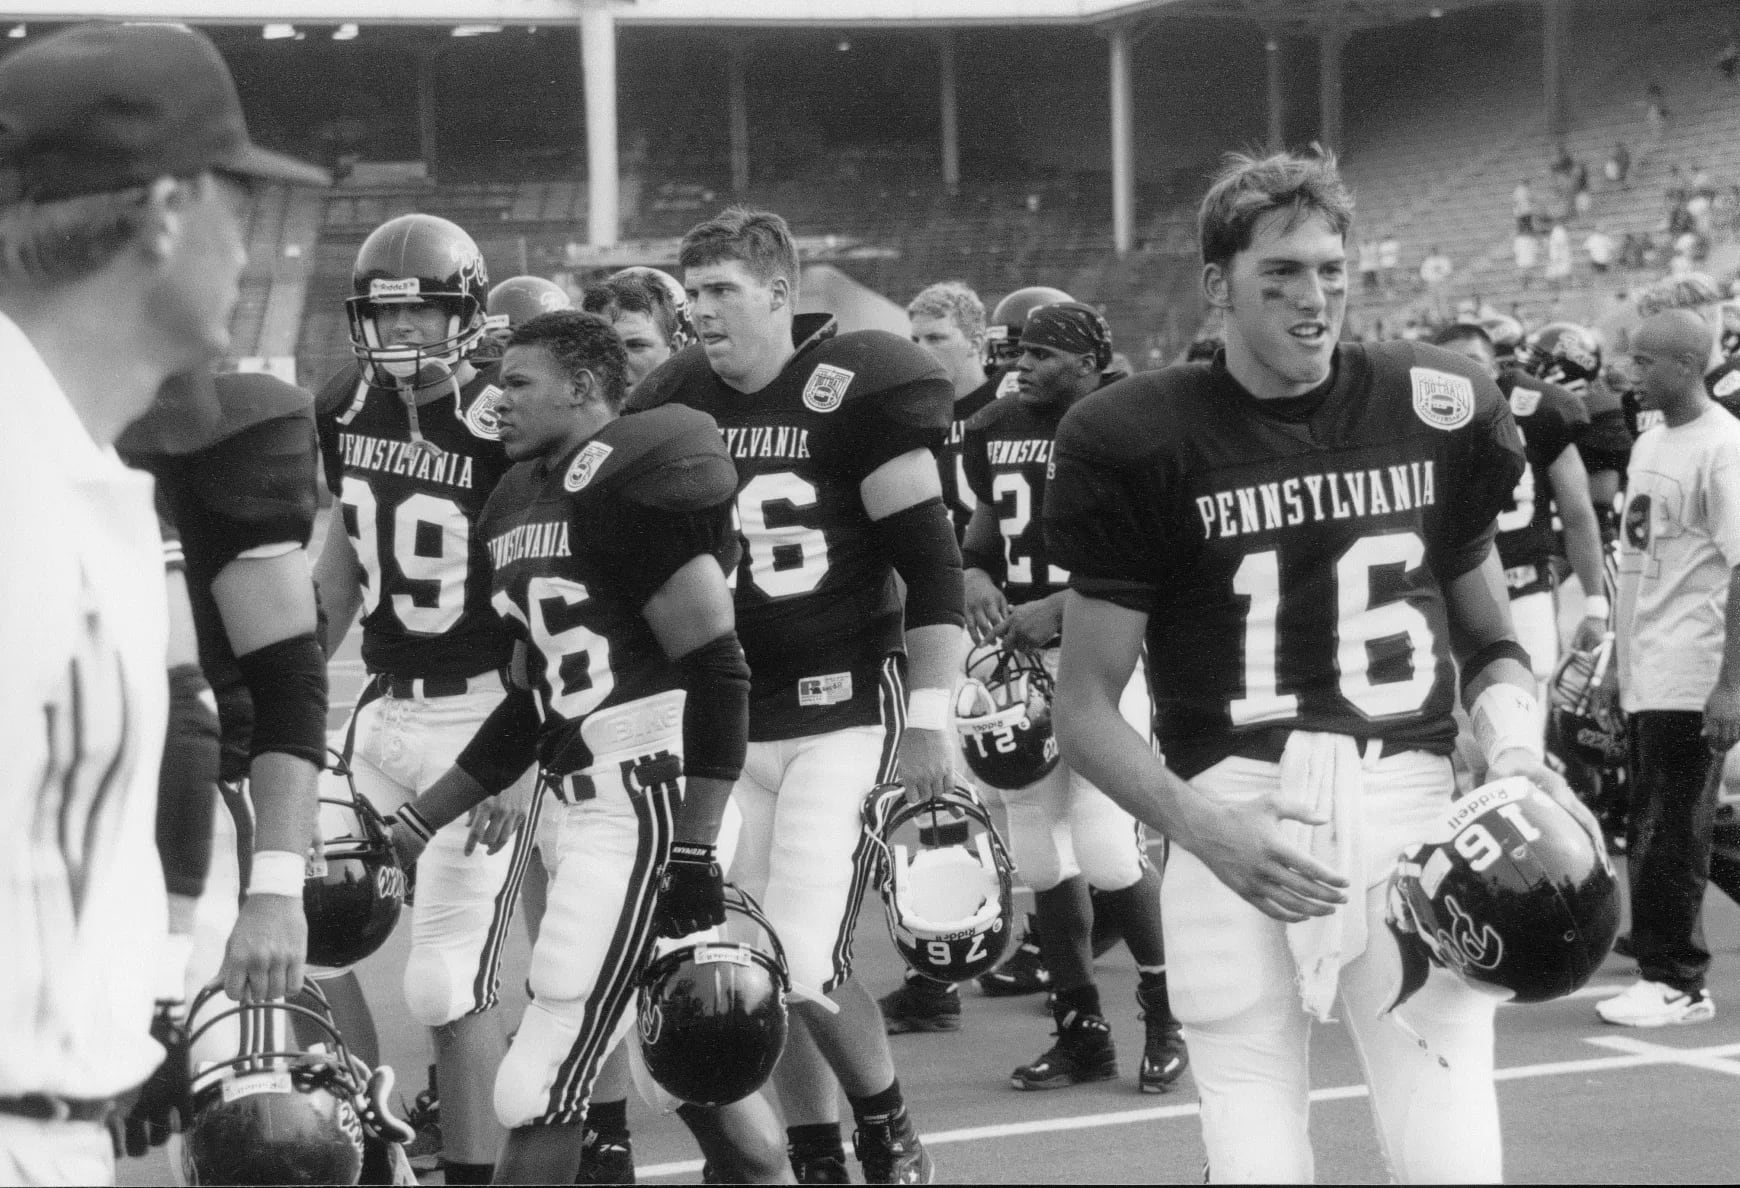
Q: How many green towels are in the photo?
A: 0